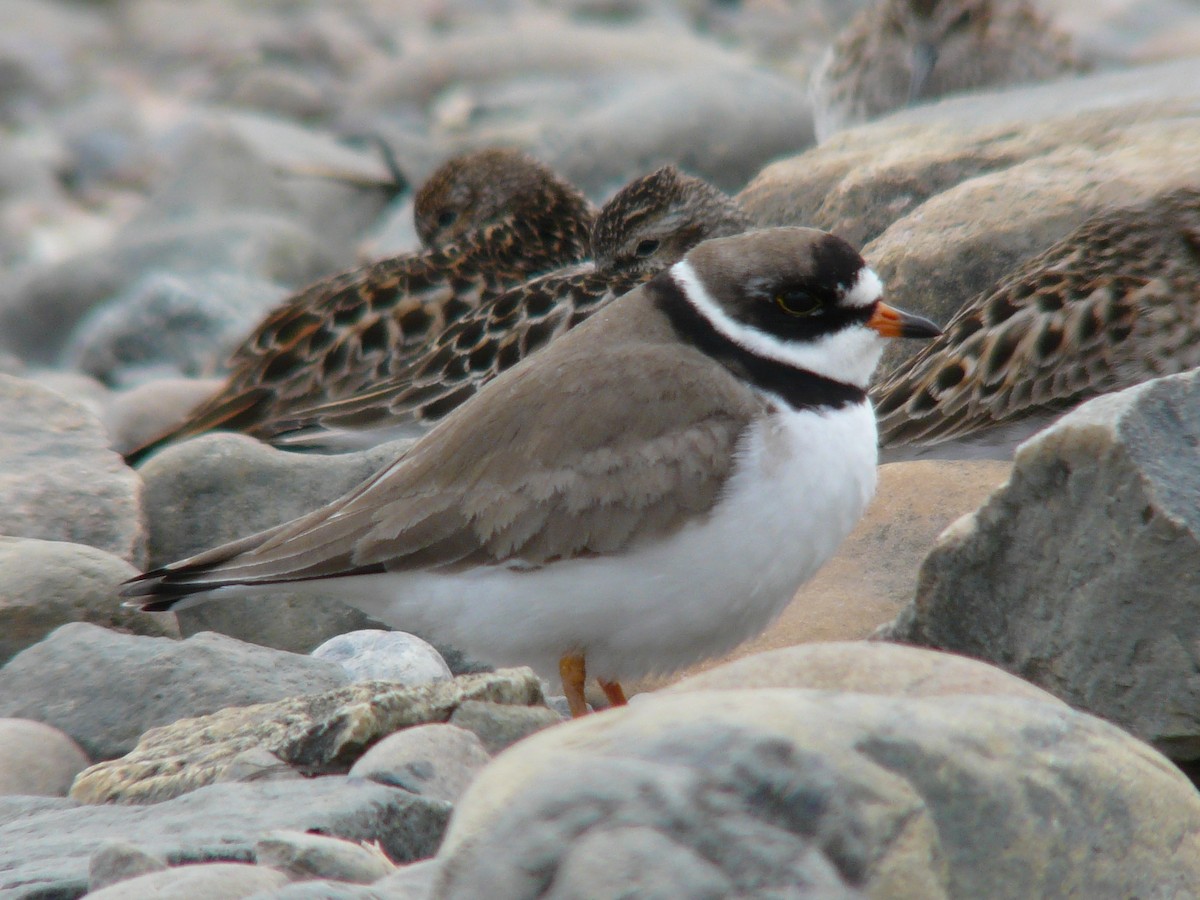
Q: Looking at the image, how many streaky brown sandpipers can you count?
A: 4